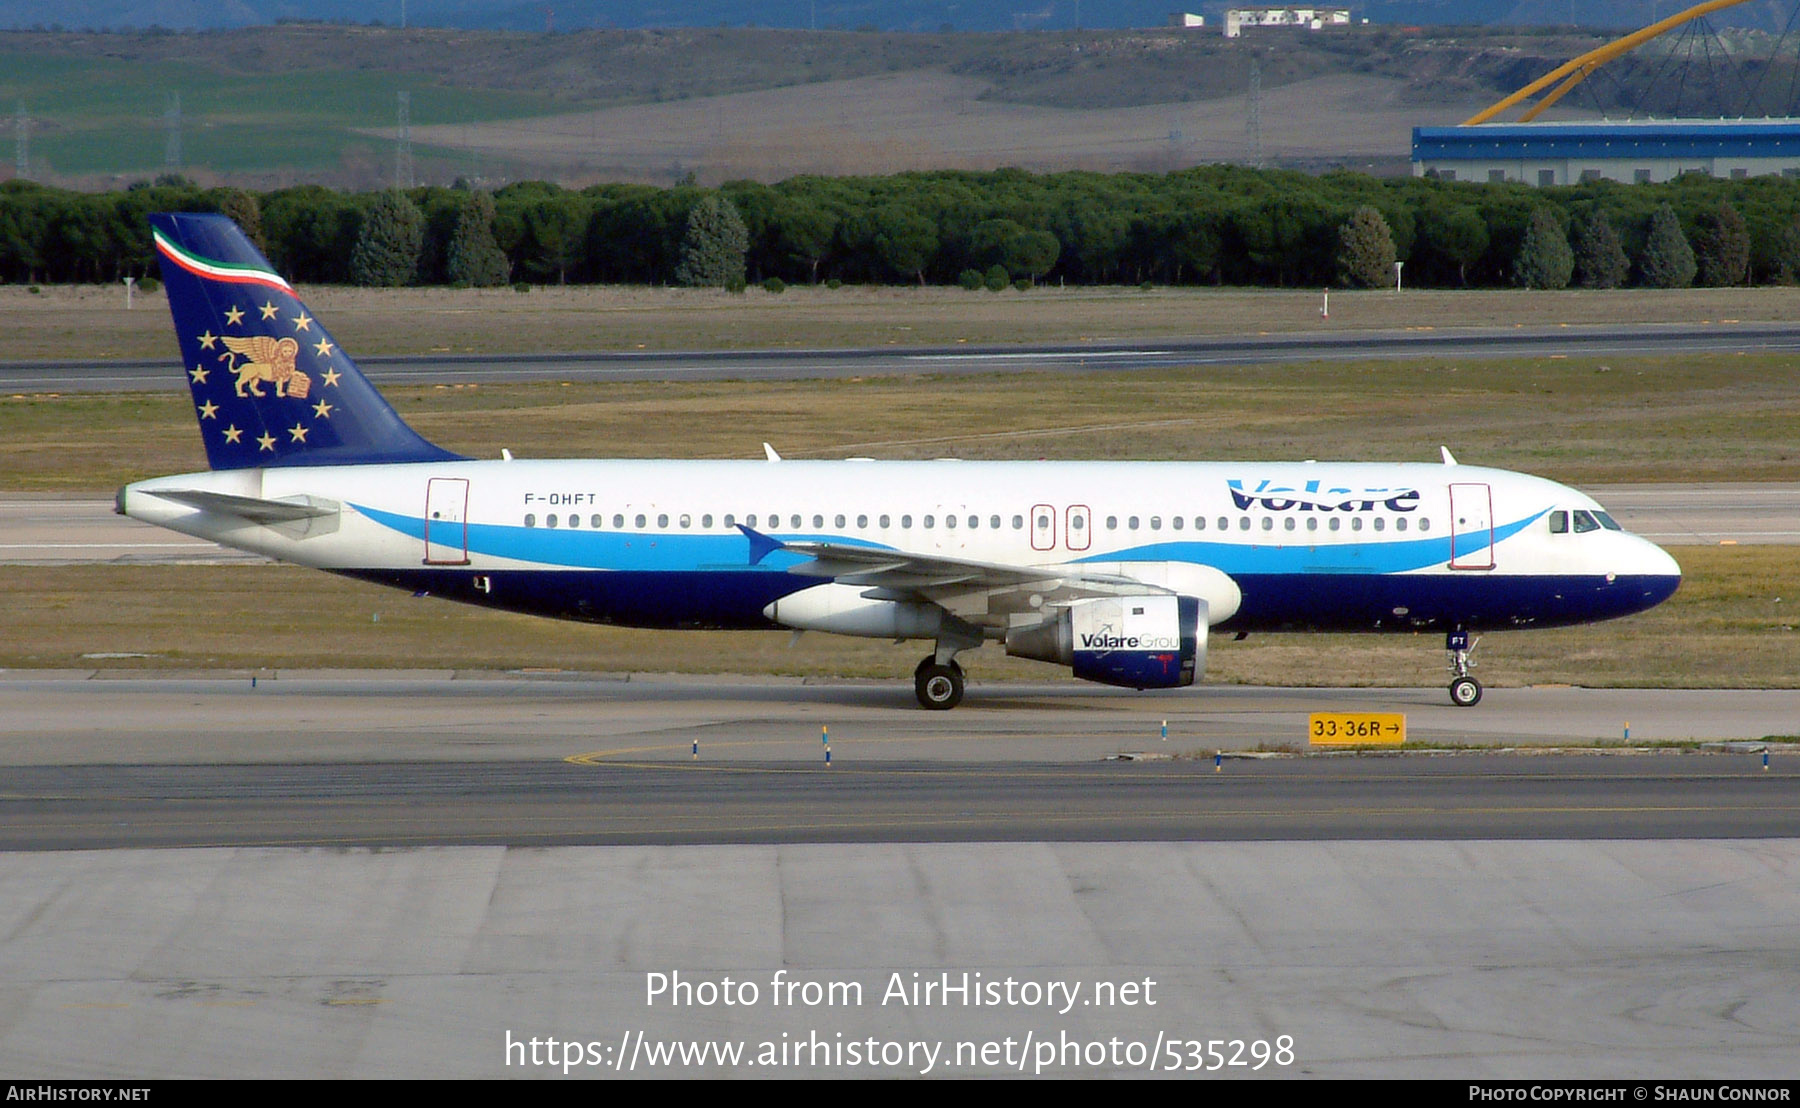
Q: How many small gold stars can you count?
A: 12